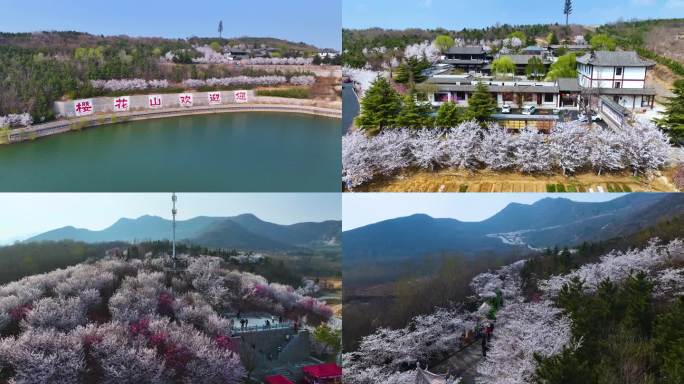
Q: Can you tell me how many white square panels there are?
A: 6